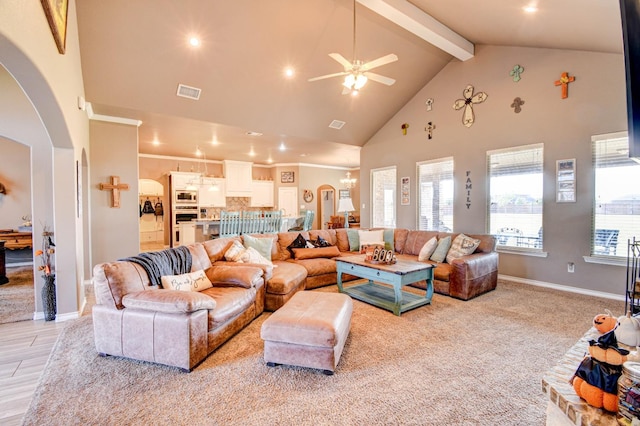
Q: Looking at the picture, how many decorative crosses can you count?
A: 8